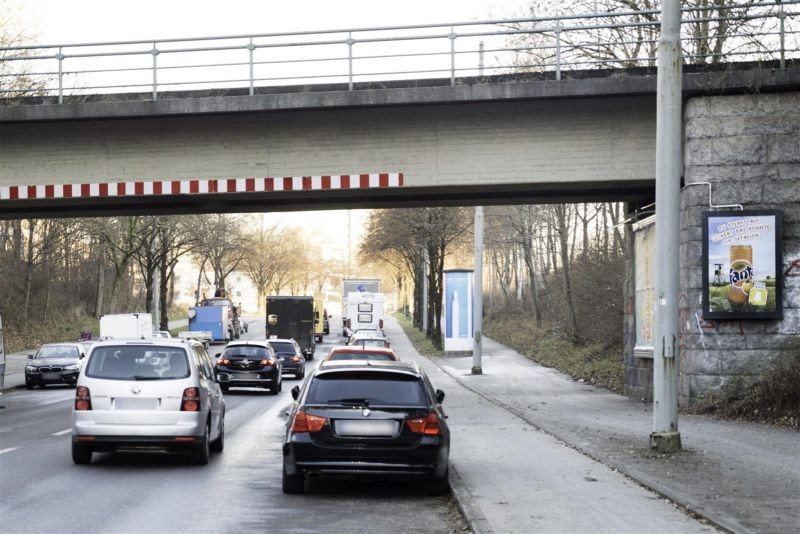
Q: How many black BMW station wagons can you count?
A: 1